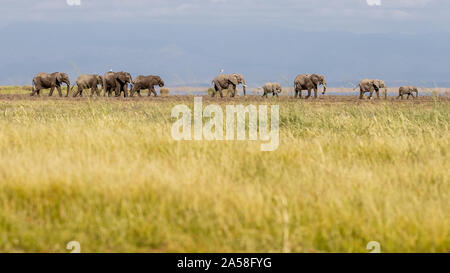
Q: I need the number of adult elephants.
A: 7